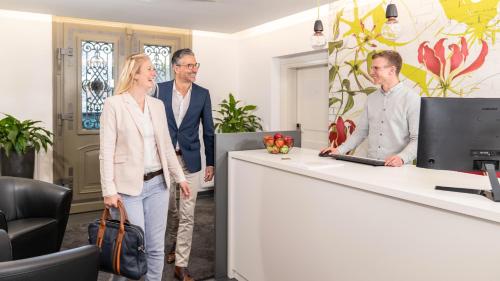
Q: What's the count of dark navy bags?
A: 1